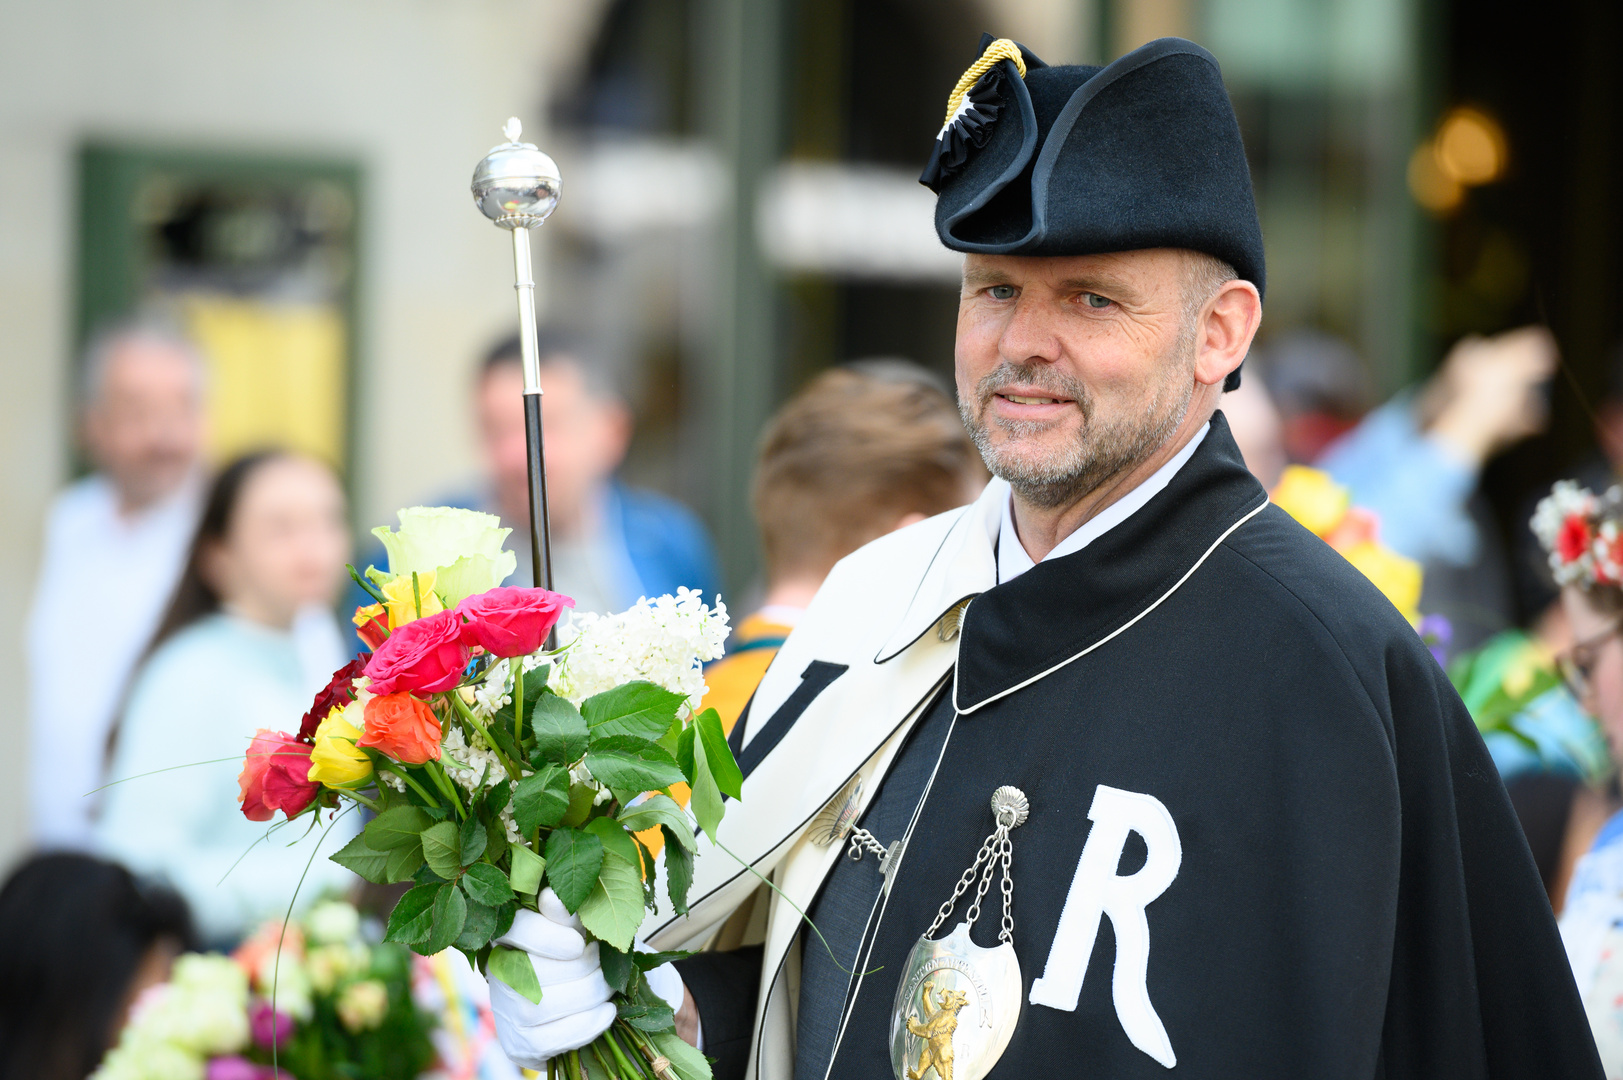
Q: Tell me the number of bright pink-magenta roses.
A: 2